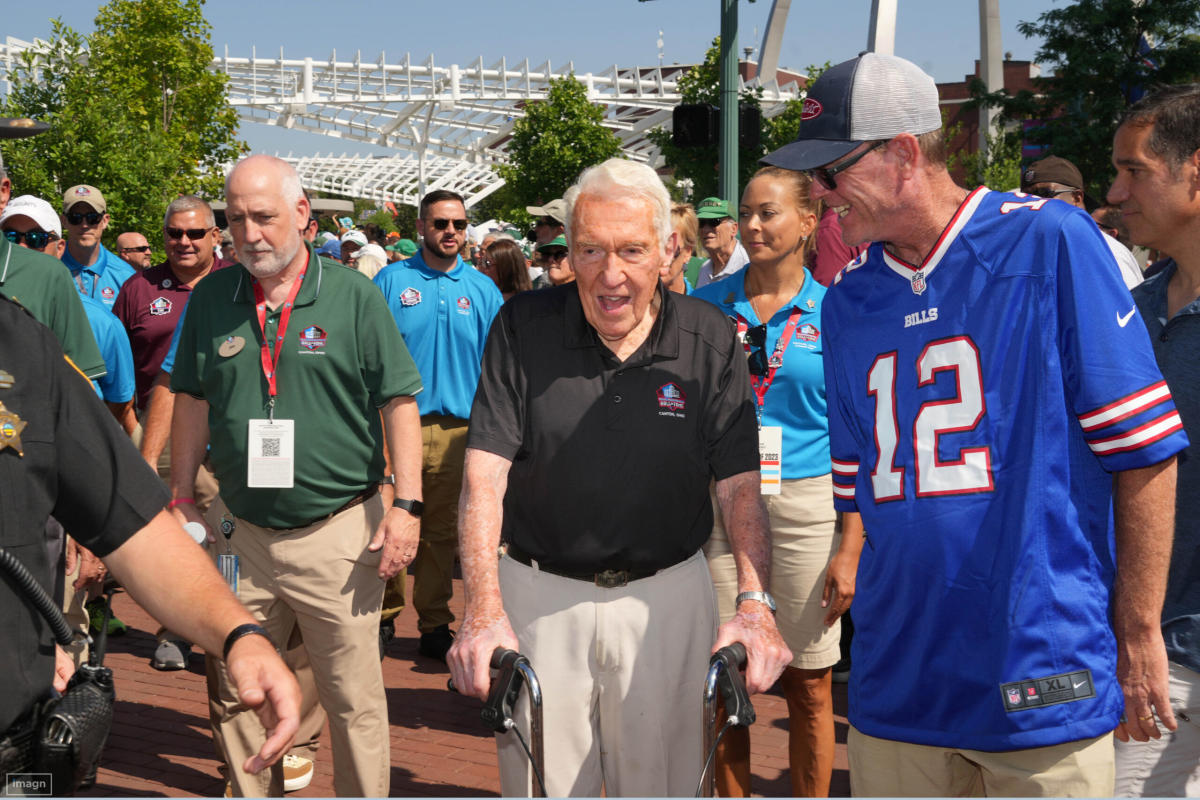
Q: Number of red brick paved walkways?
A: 1